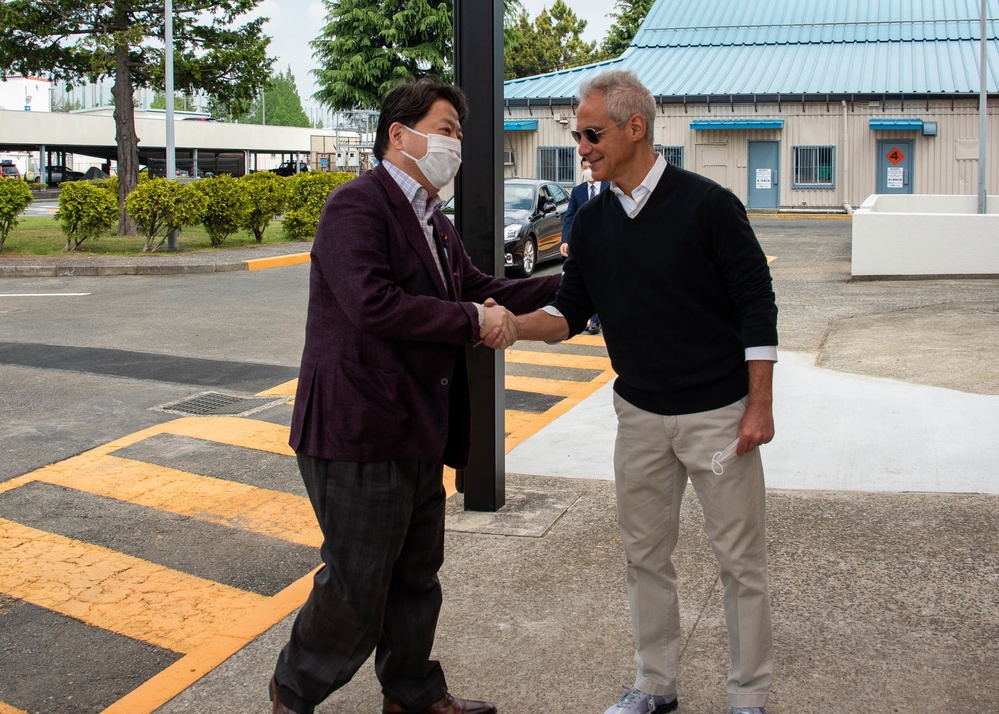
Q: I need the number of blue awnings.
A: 3